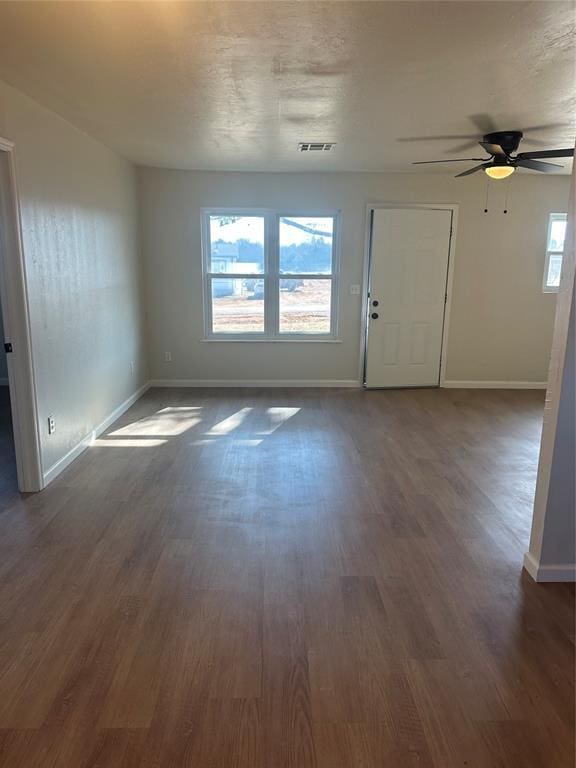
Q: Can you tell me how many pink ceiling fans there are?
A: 0